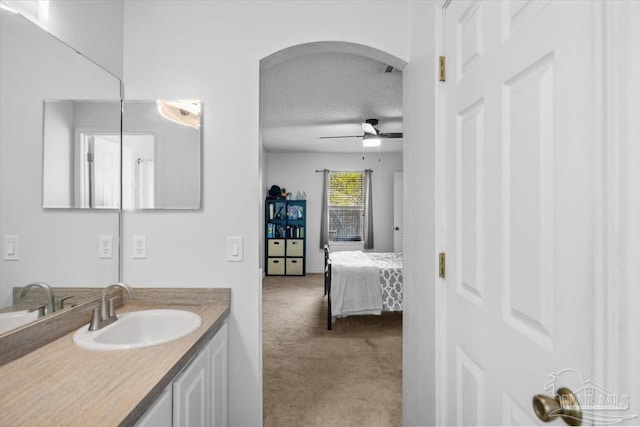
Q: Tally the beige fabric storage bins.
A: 4